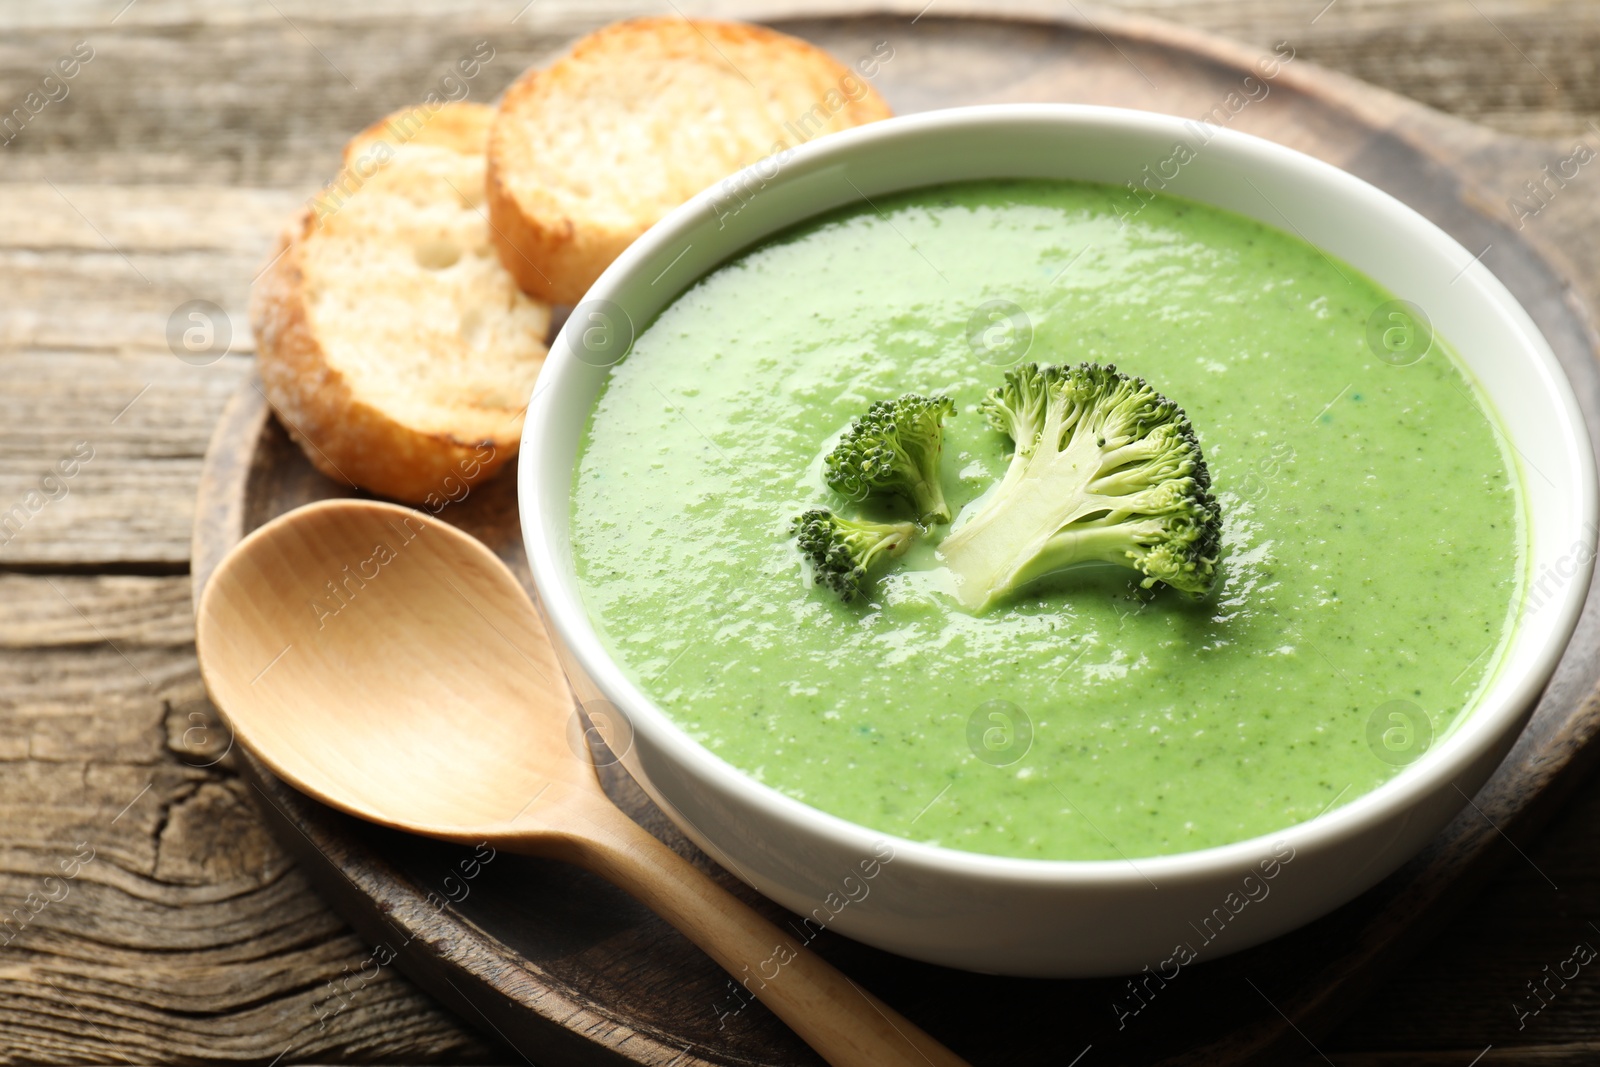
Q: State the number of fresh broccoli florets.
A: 3